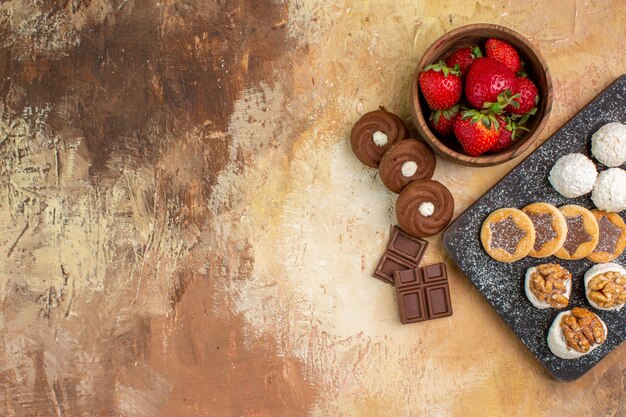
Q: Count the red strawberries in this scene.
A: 8